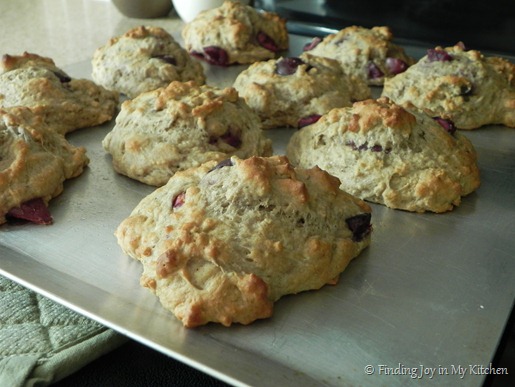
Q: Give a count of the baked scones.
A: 10